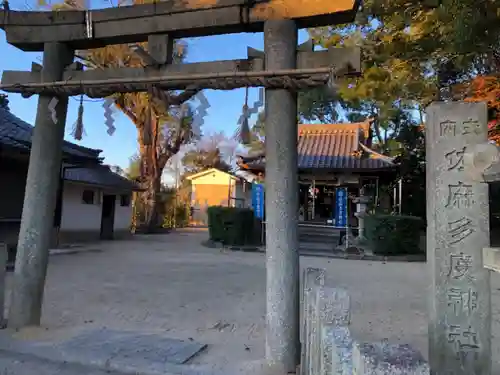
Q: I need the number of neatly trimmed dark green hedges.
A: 2